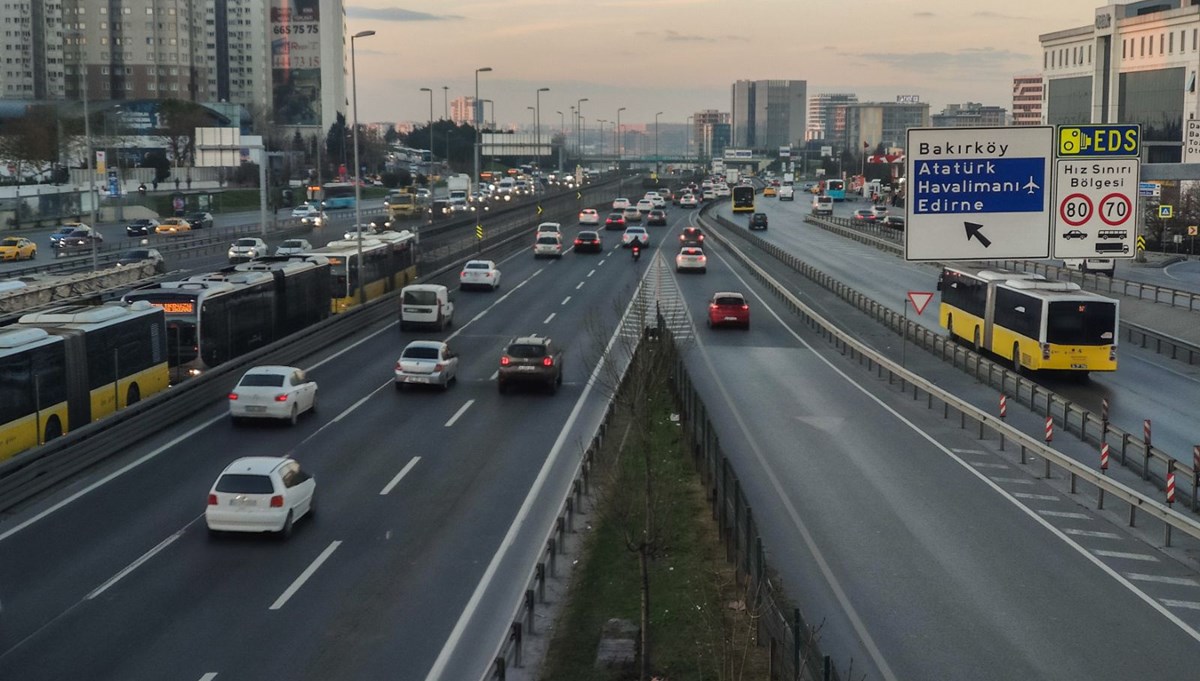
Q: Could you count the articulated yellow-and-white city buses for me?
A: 3